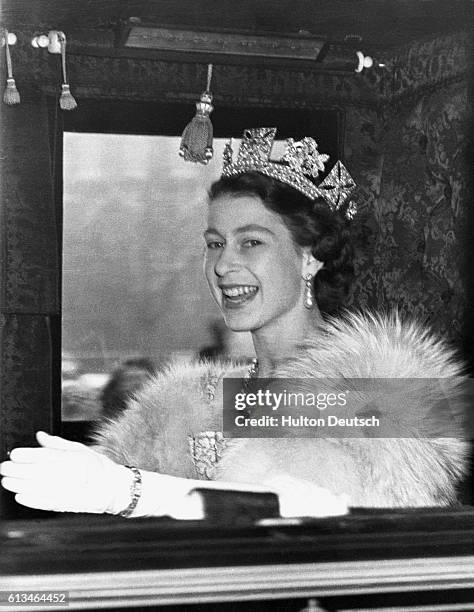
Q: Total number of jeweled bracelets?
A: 1